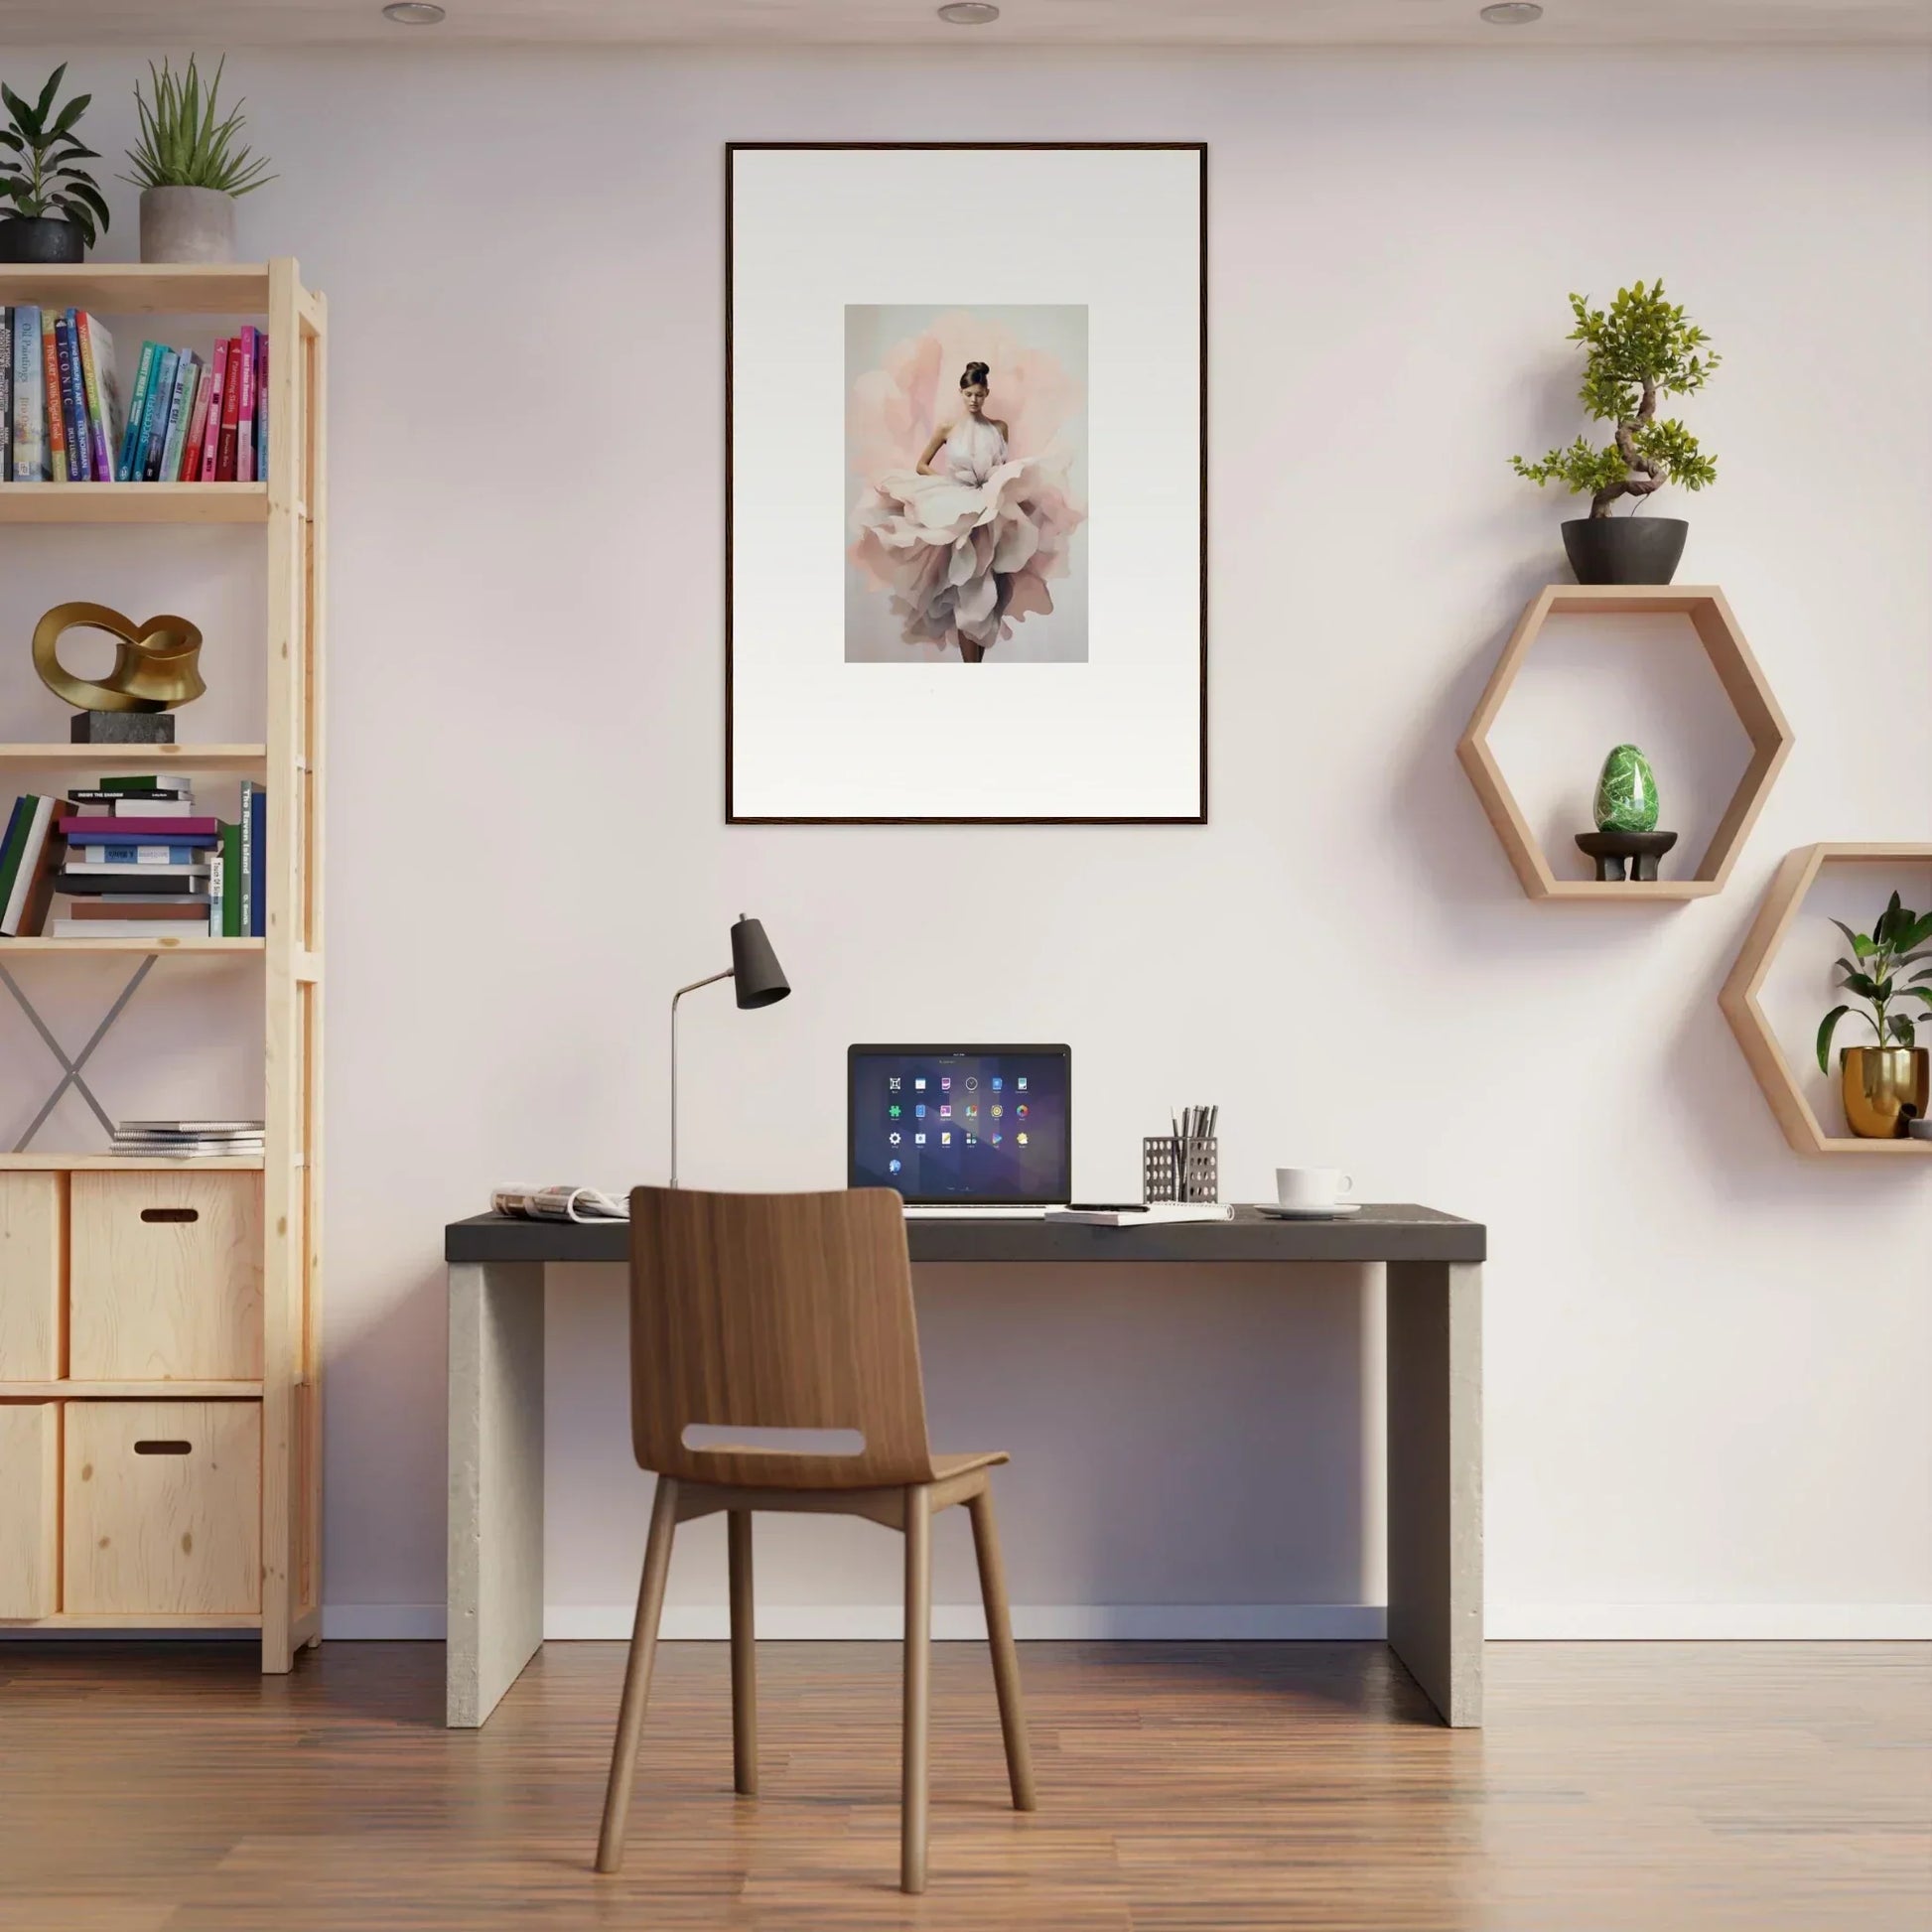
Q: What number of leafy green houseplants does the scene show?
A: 4